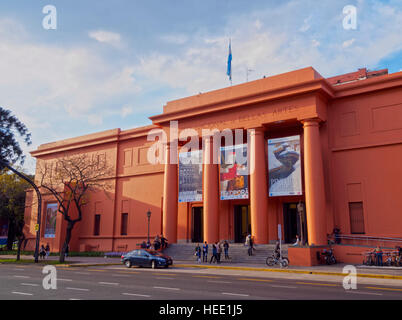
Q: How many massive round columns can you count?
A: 4